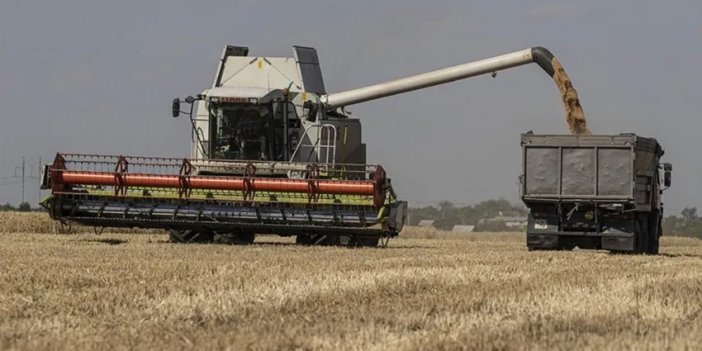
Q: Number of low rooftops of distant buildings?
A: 3